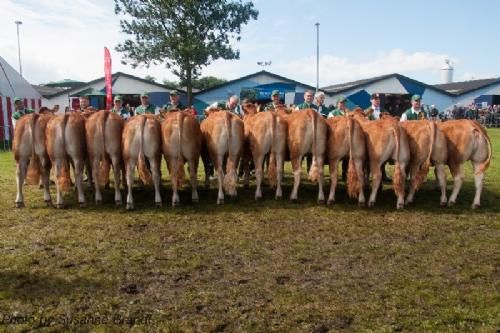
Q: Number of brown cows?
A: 12